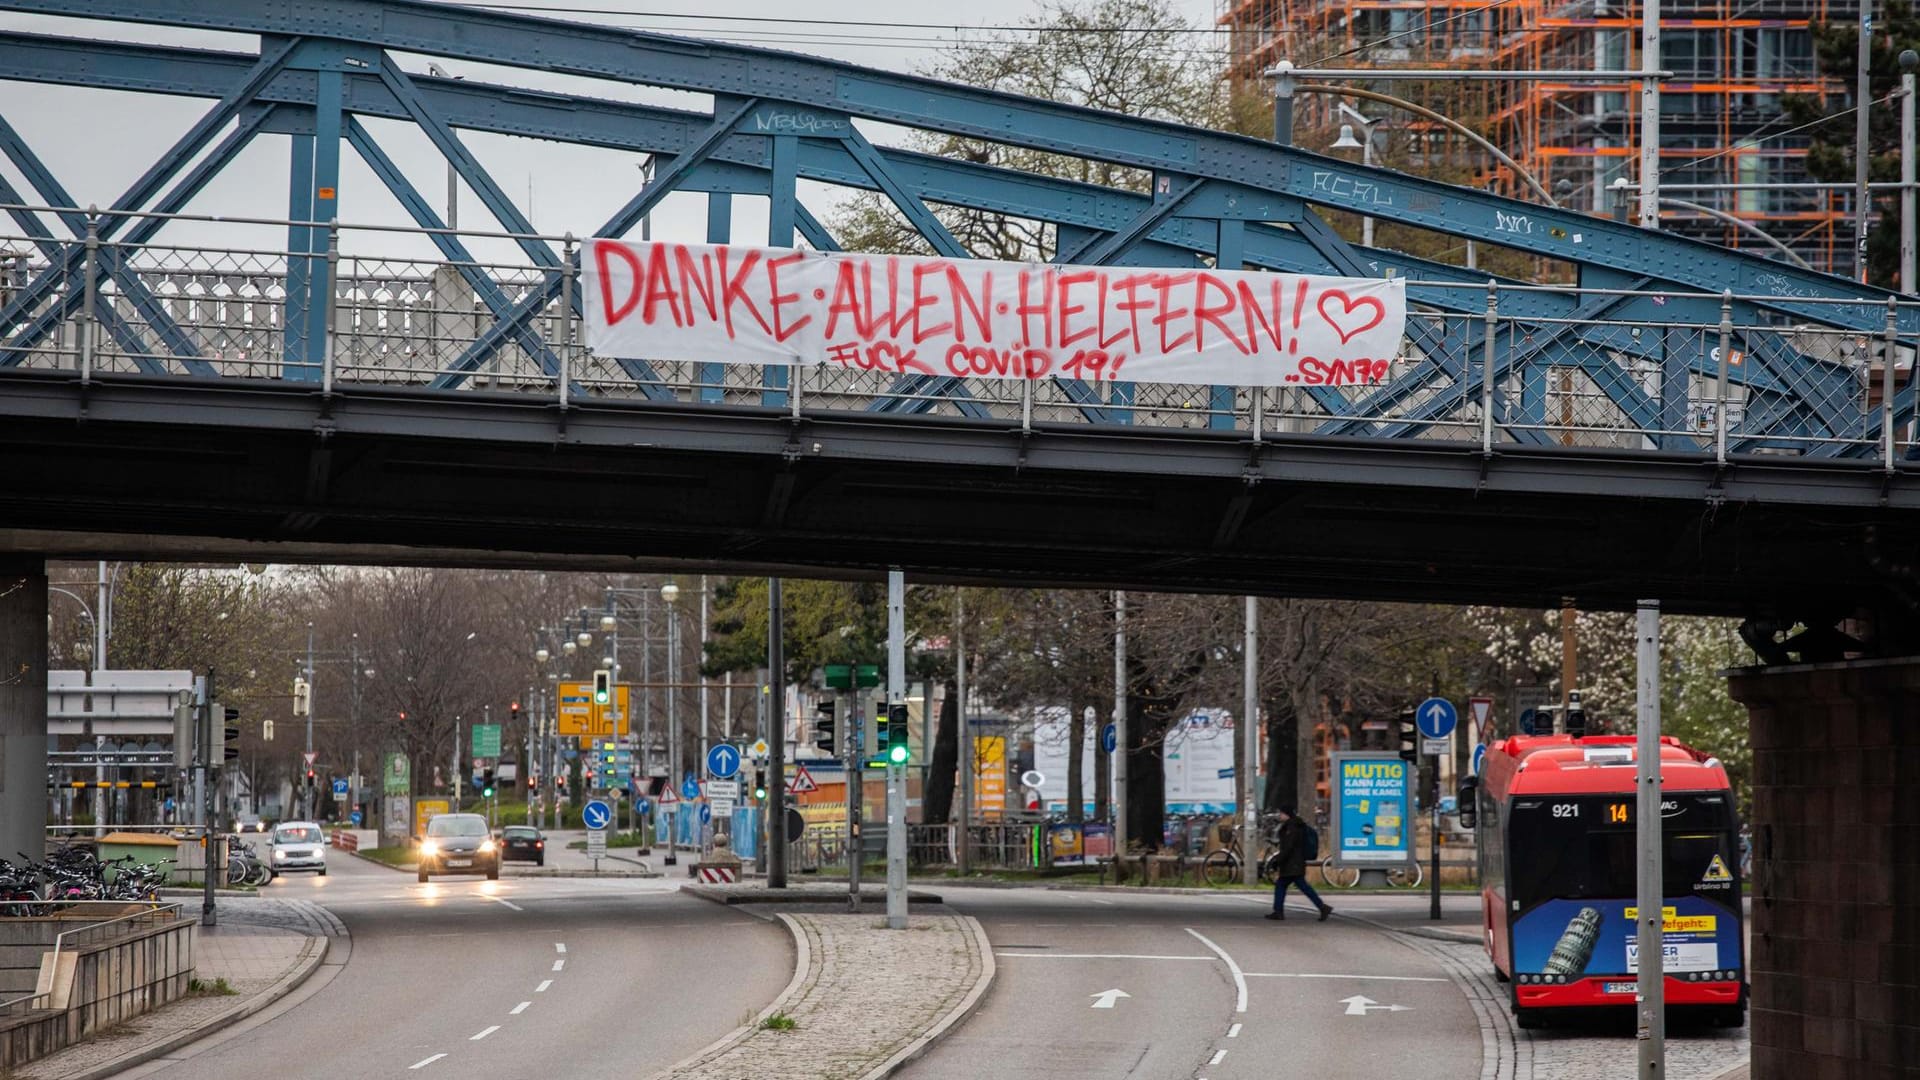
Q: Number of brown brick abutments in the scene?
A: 1